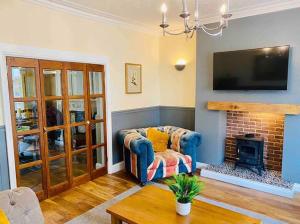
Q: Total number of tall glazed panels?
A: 4